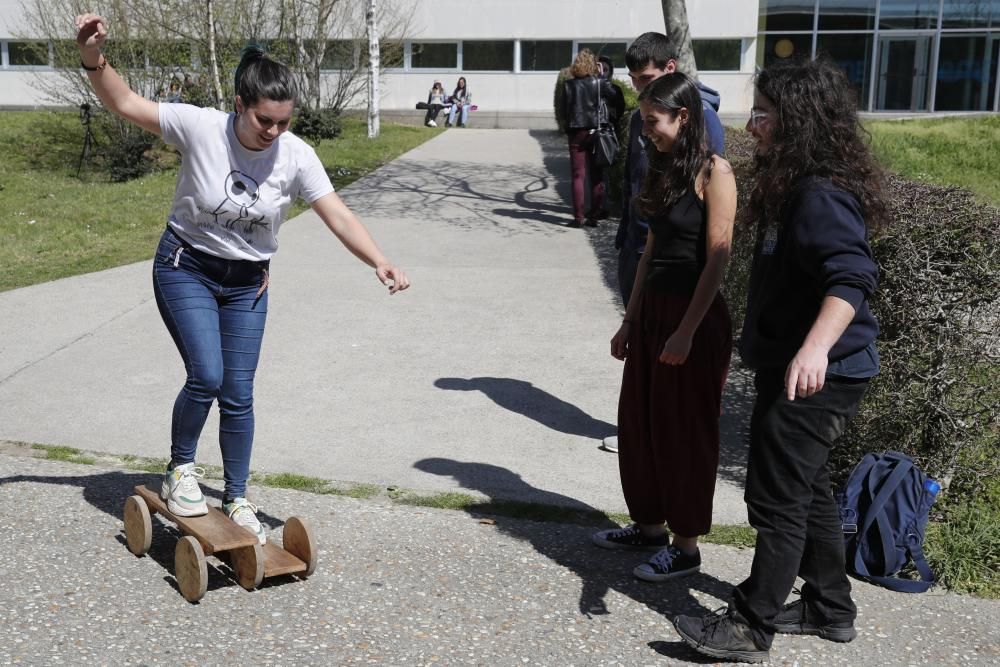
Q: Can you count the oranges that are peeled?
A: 0